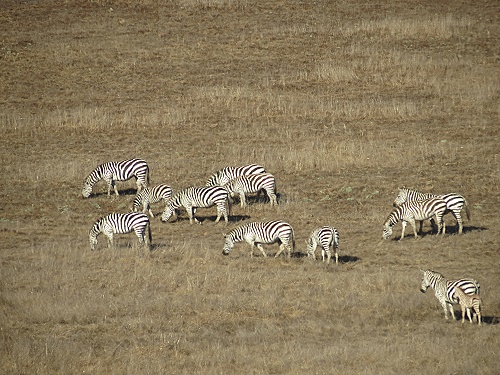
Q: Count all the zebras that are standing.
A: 12